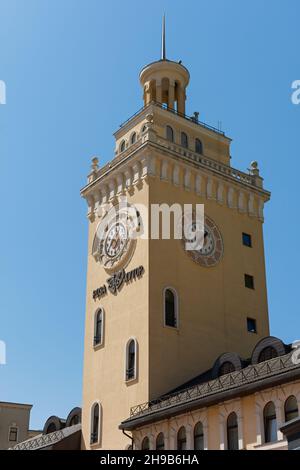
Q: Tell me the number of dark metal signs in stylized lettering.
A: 1